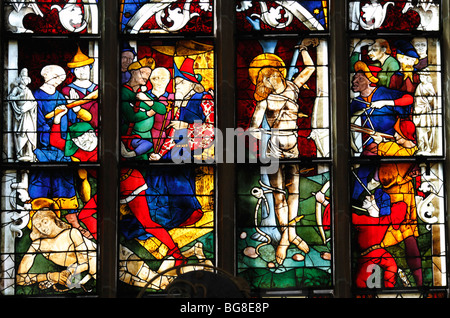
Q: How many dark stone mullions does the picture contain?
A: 3